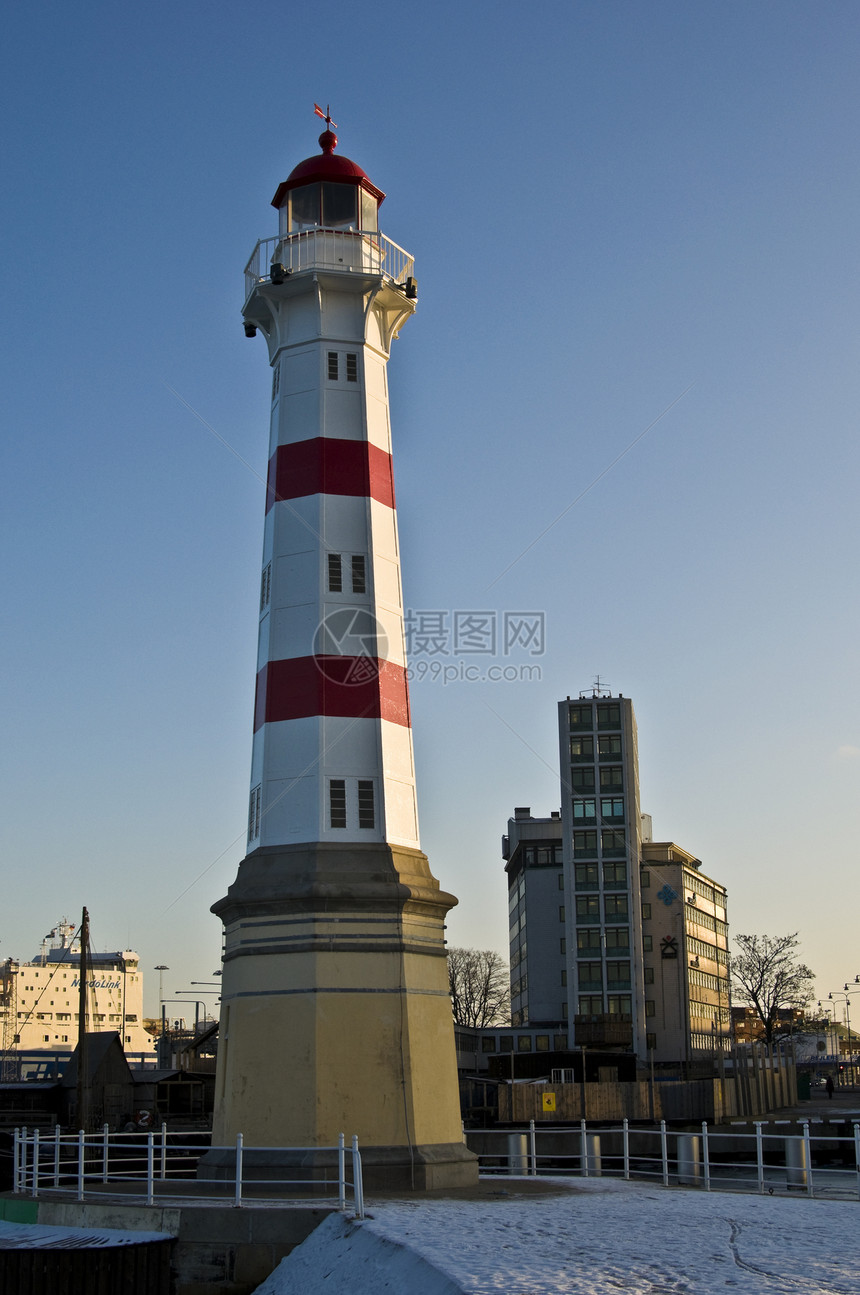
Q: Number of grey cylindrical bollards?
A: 4